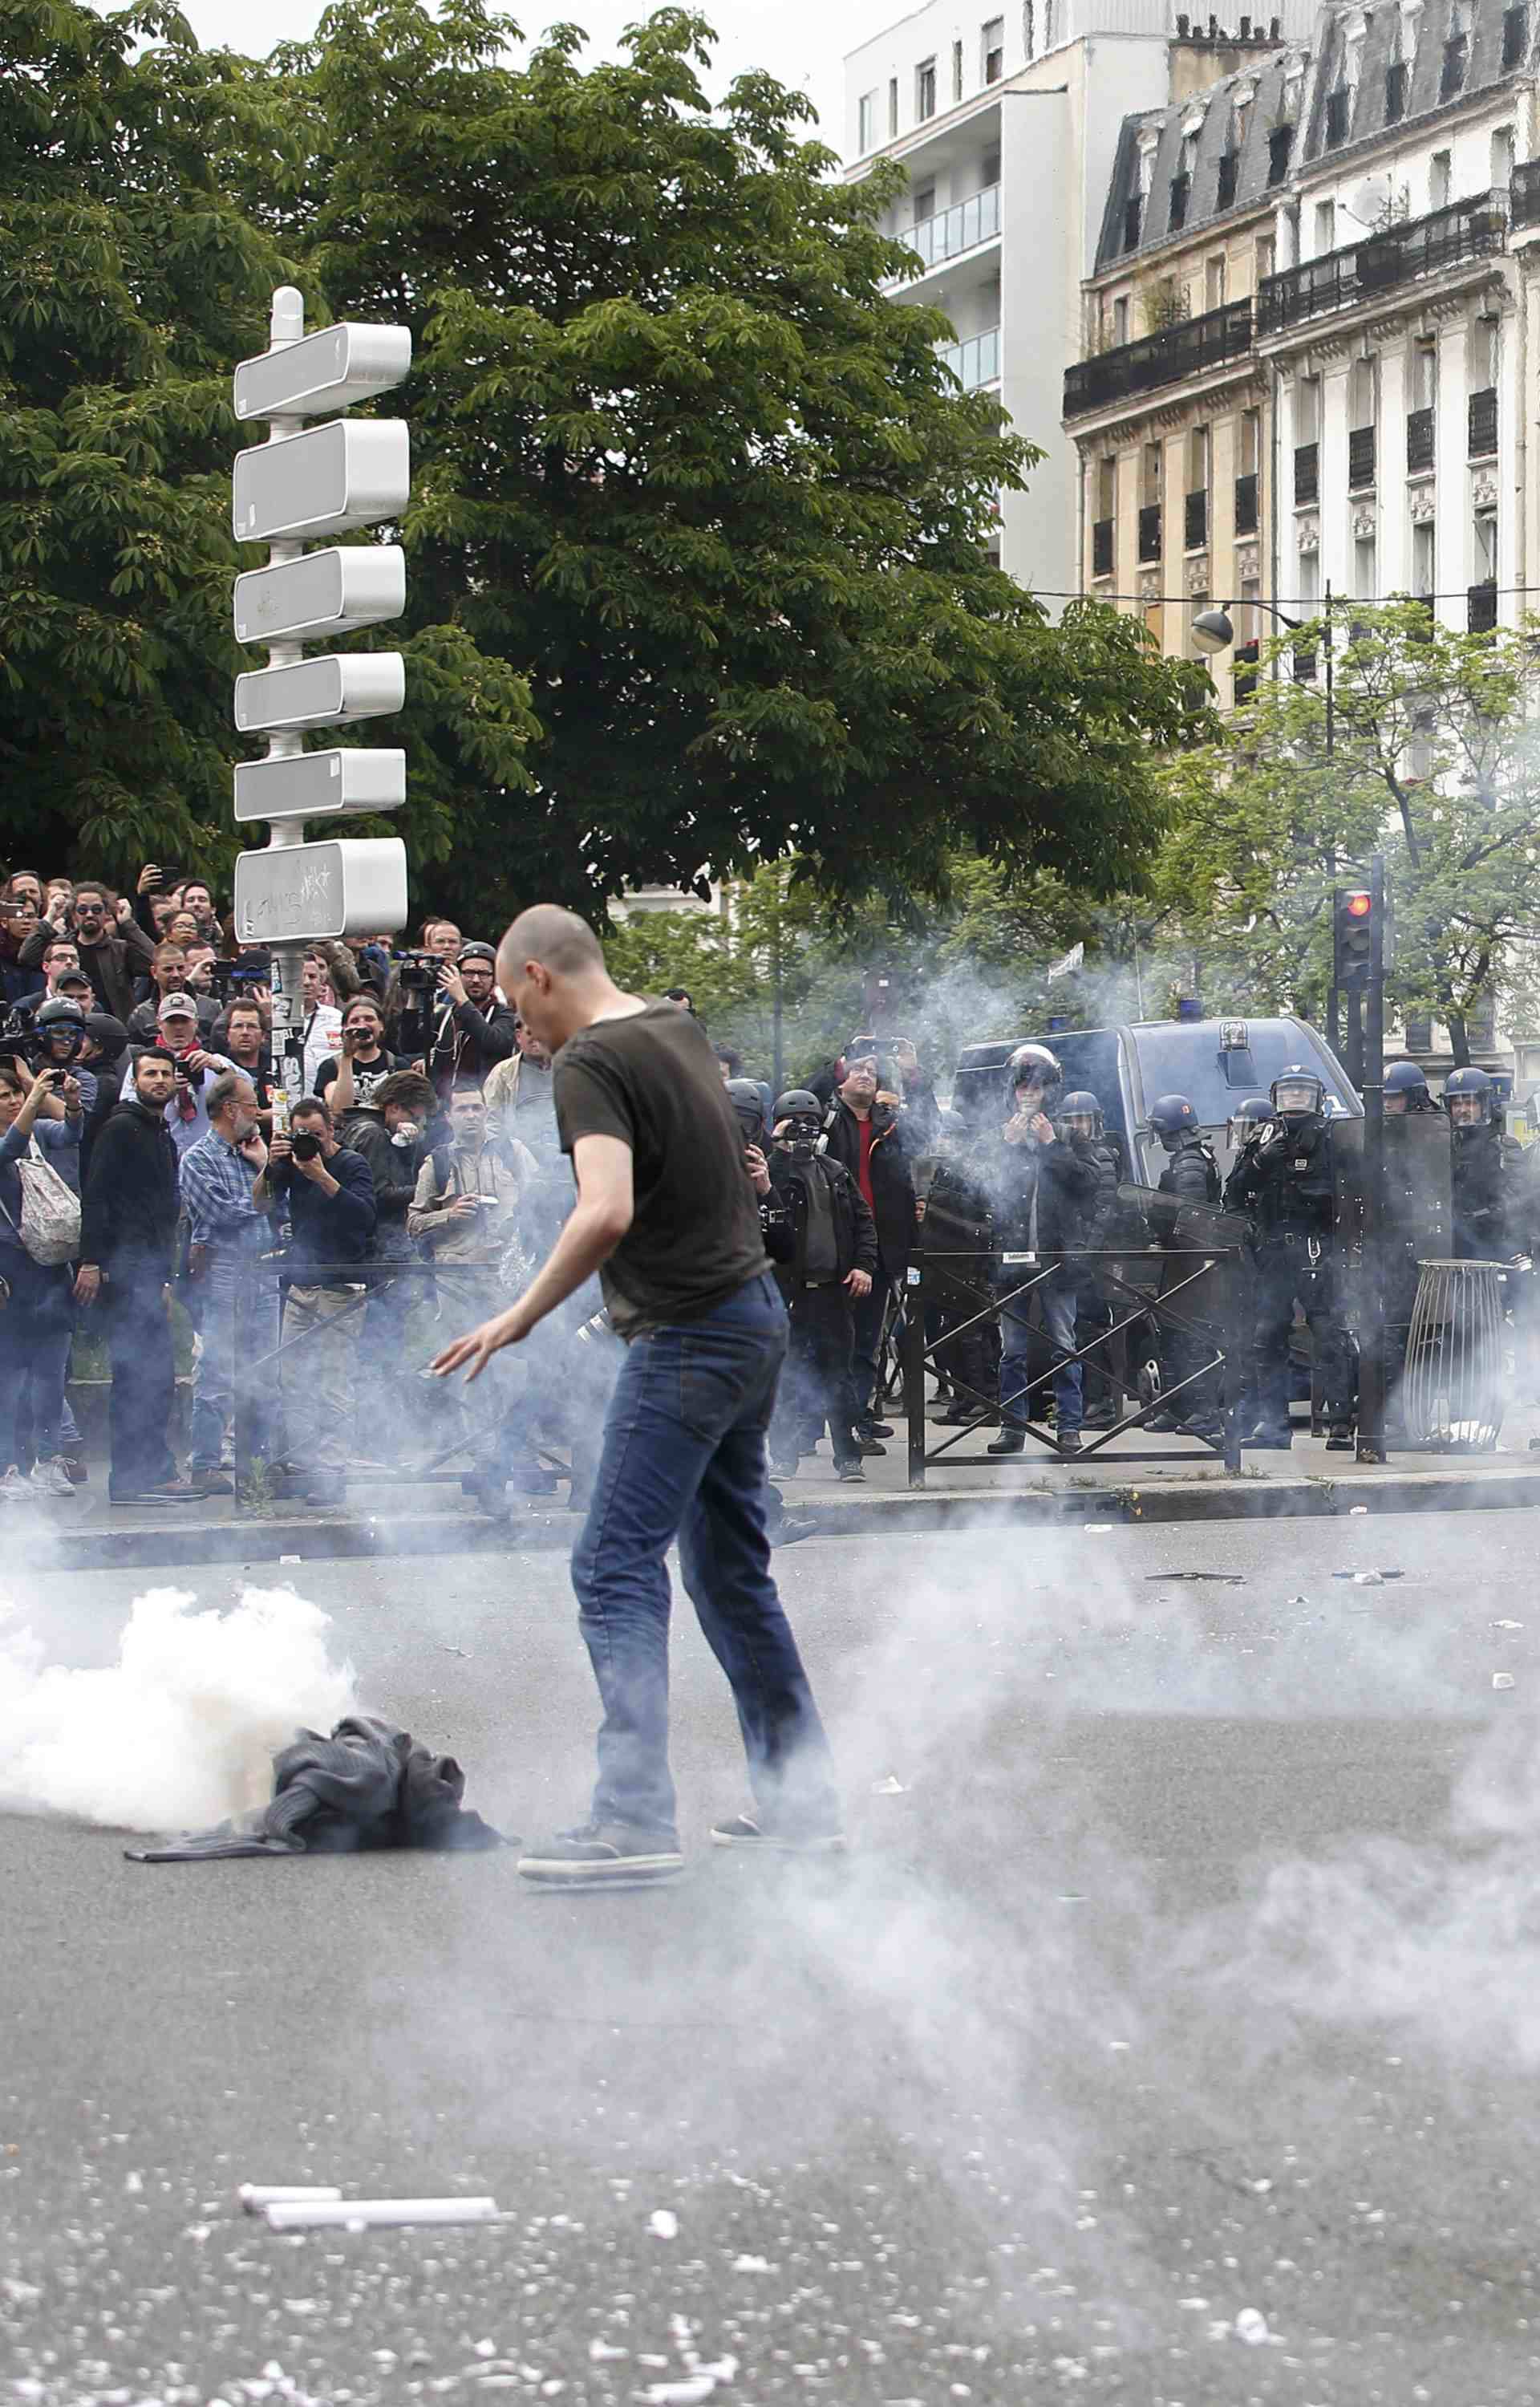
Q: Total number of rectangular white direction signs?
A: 6